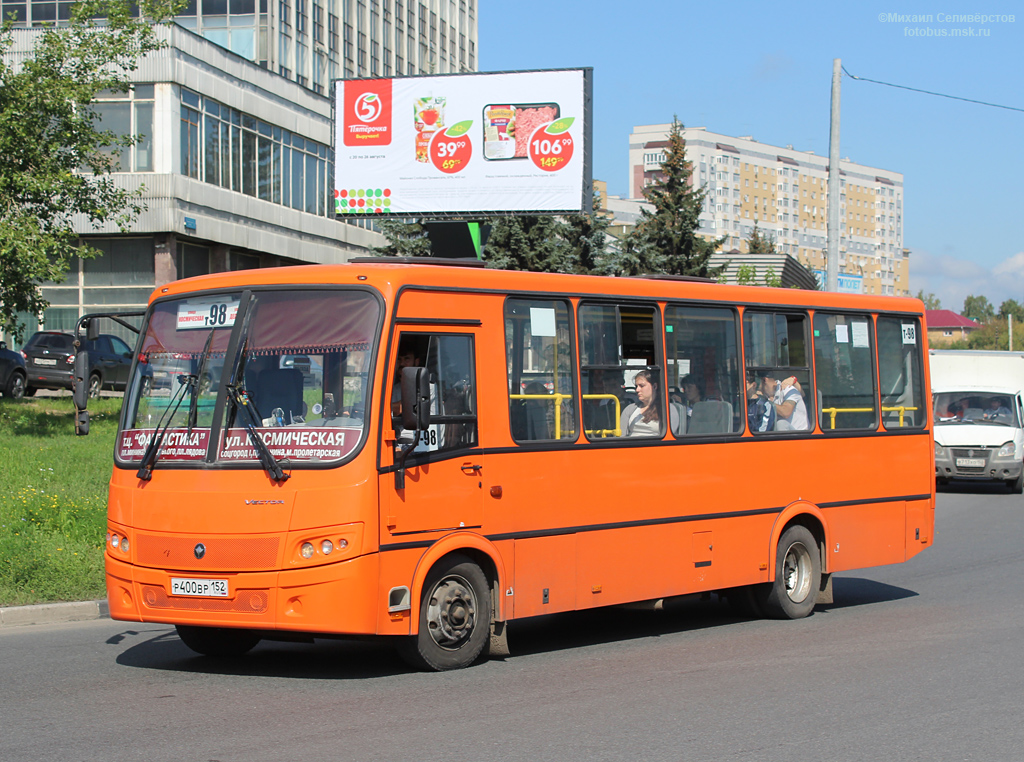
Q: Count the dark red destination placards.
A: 2